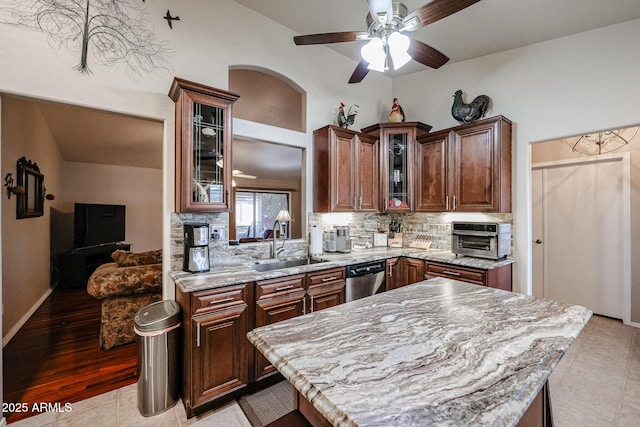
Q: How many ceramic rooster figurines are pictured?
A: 3